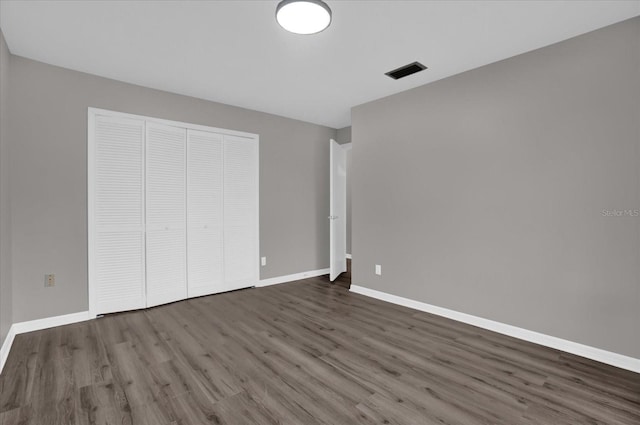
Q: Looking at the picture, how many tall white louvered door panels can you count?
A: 4